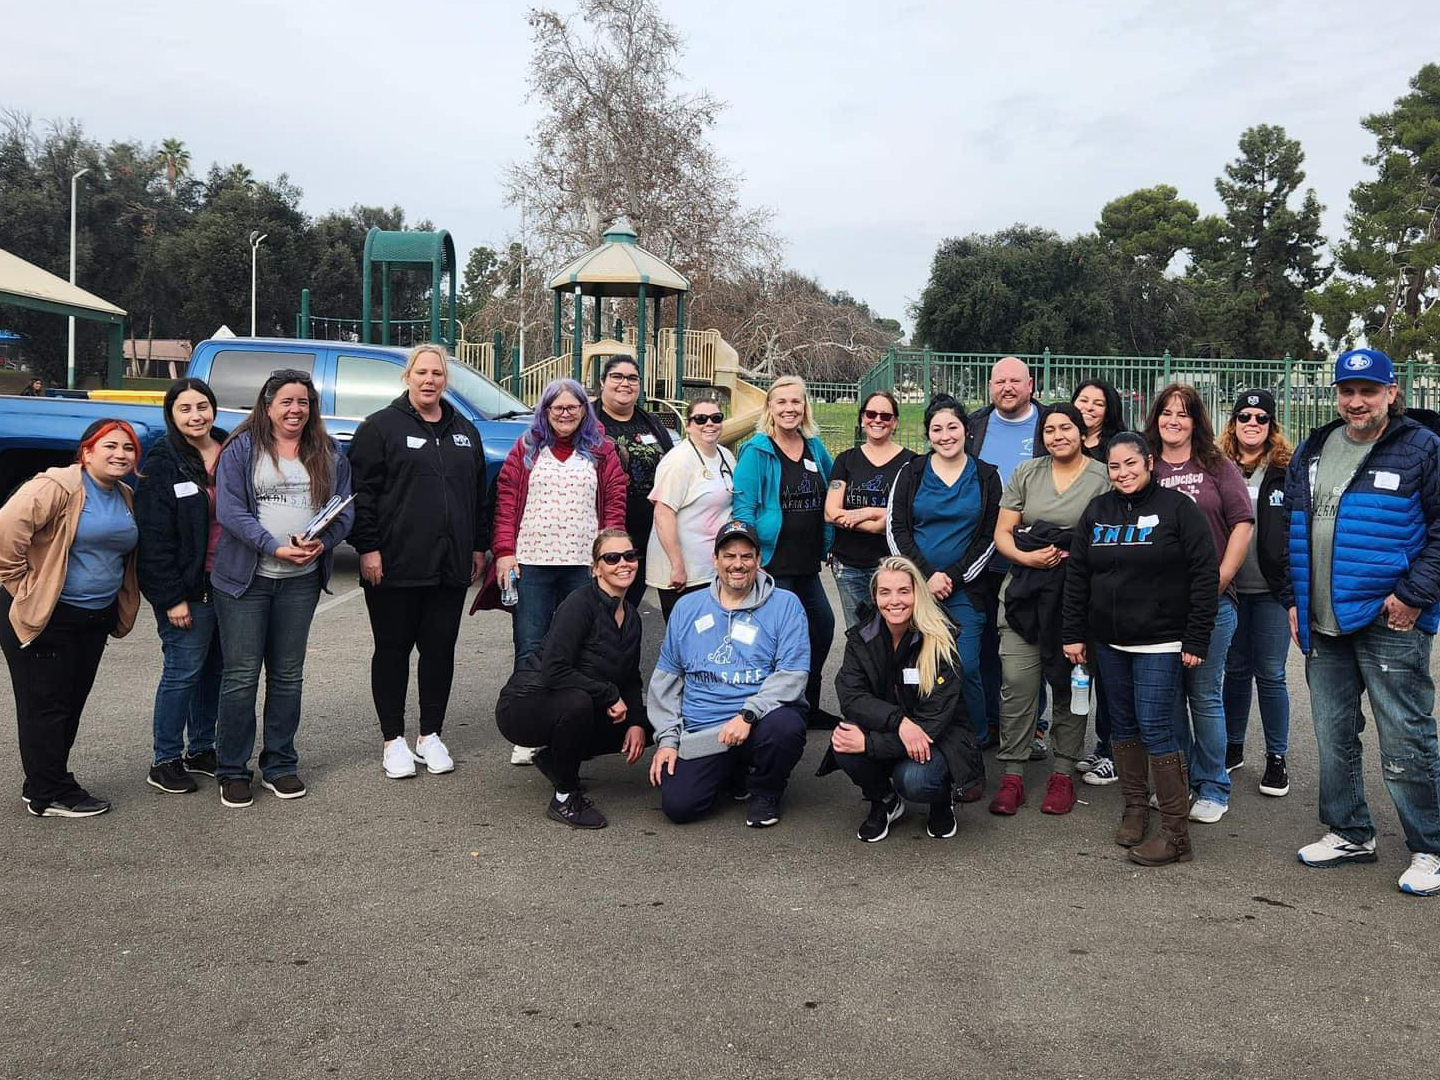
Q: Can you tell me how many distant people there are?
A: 1